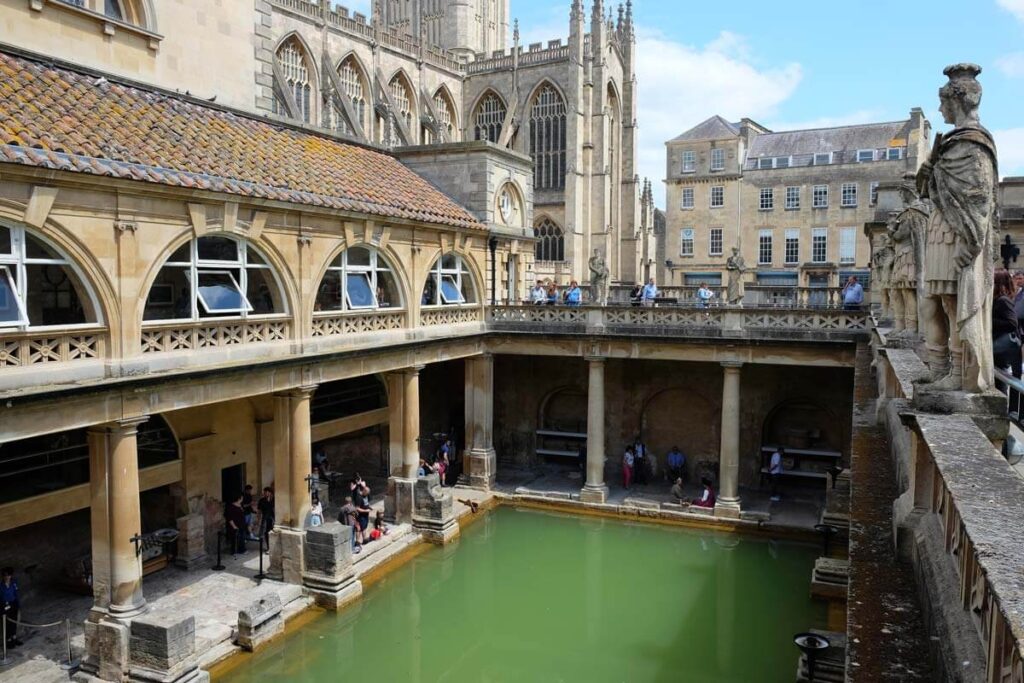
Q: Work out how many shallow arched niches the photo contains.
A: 3